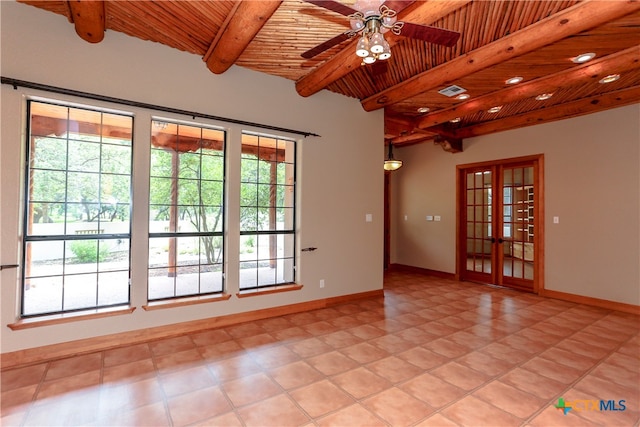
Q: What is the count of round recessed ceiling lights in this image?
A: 8